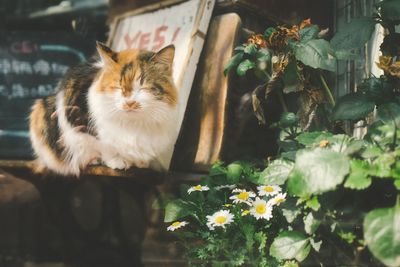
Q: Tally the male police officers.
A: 0